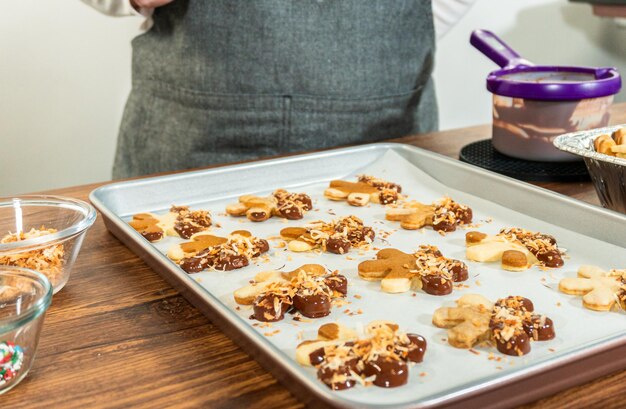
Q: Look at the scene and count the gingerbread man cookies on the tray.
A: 12